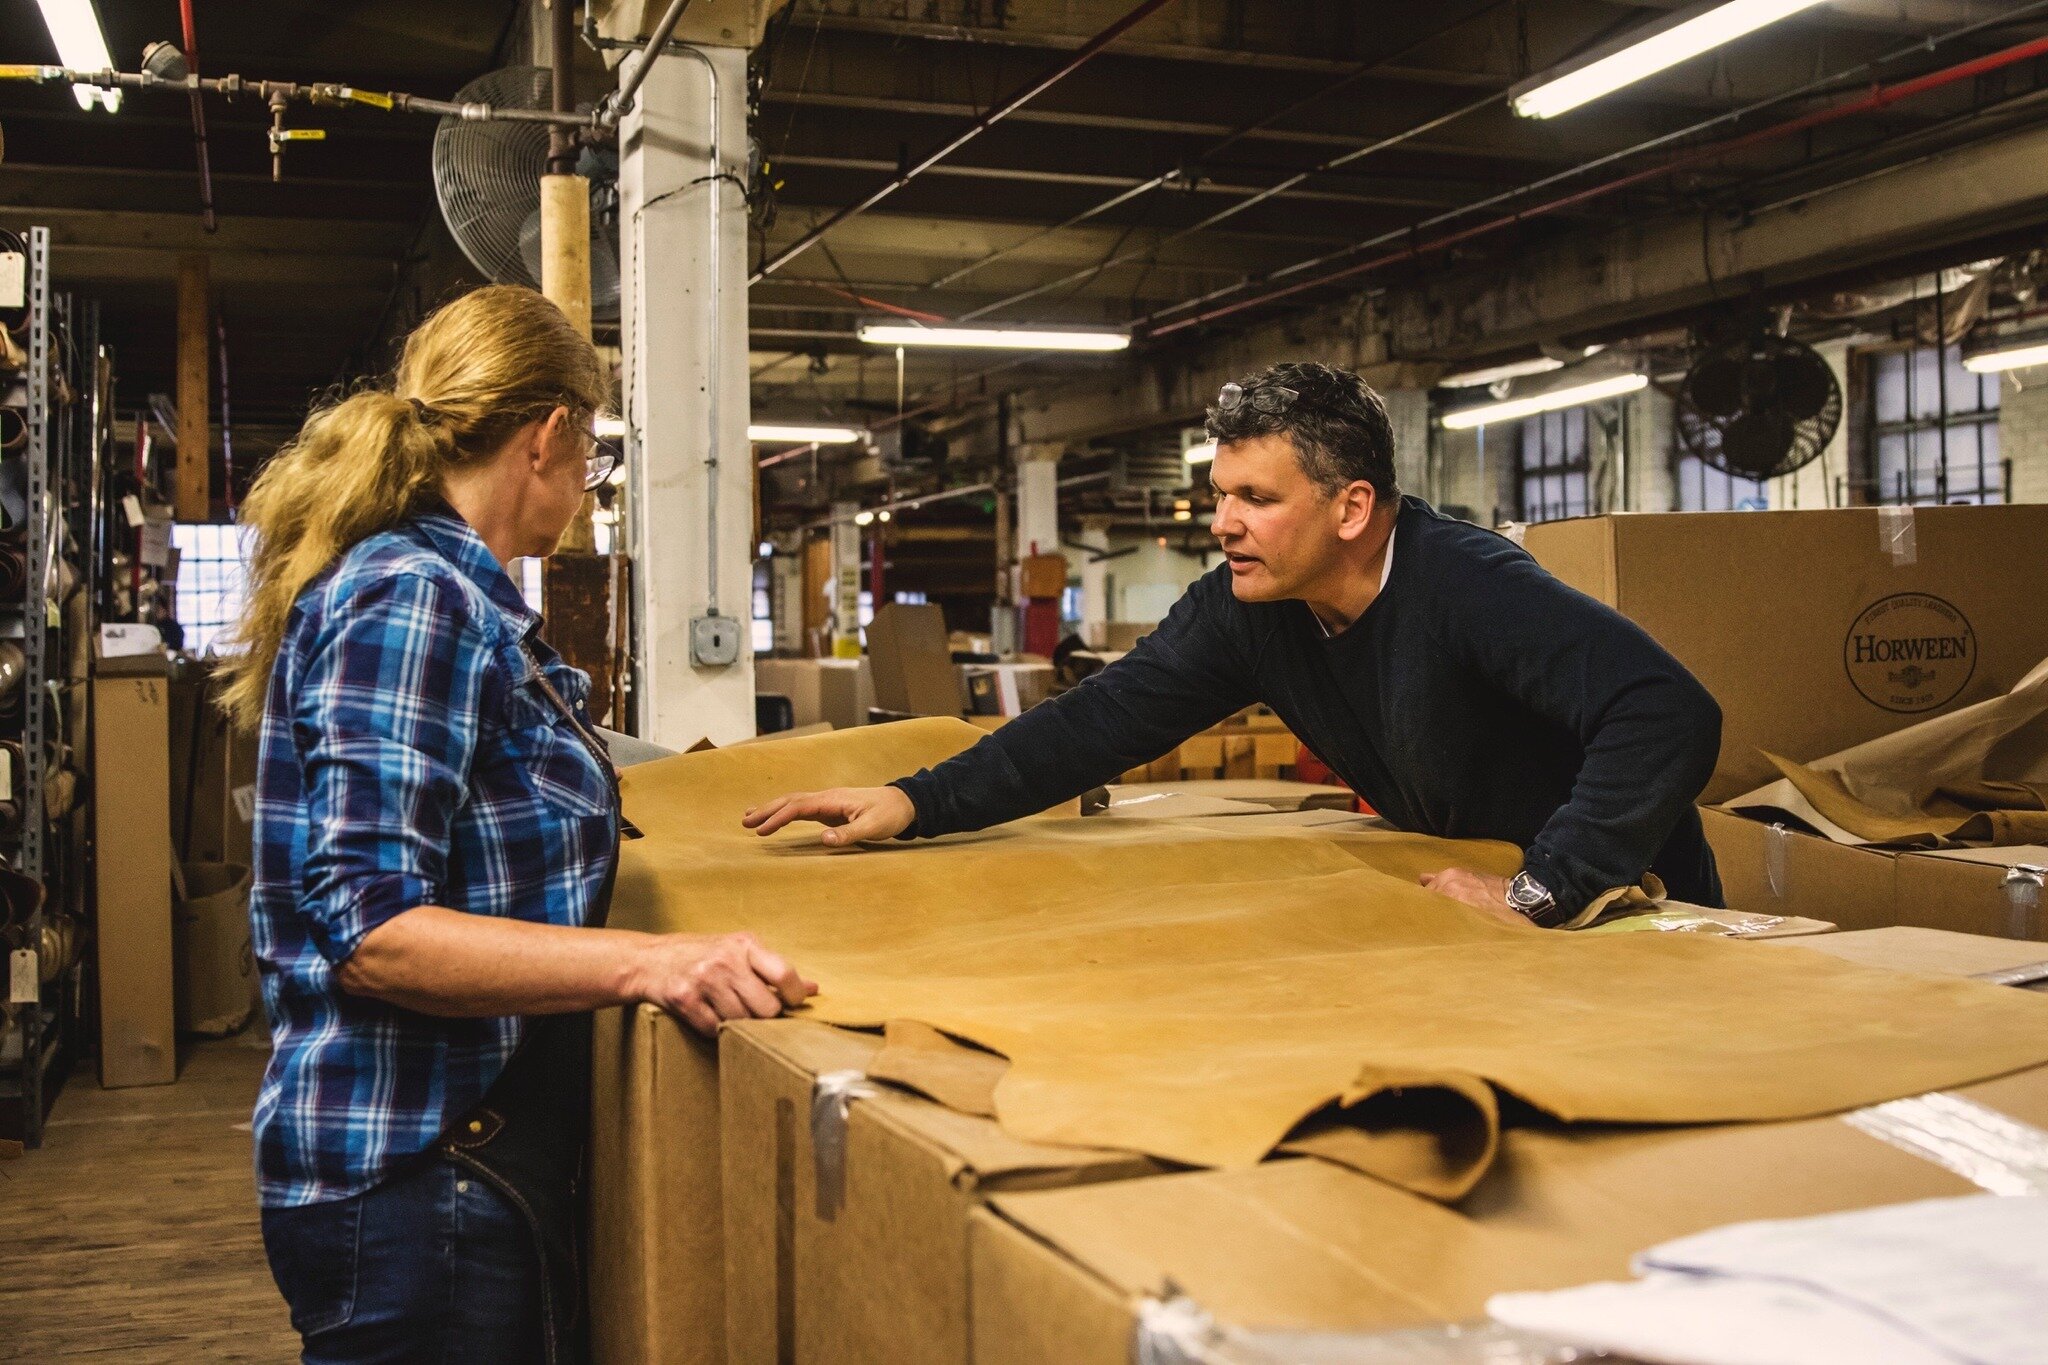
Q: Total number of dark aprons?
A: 1